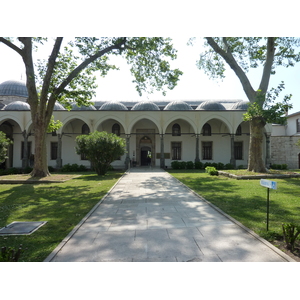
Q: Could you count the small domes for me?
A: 8